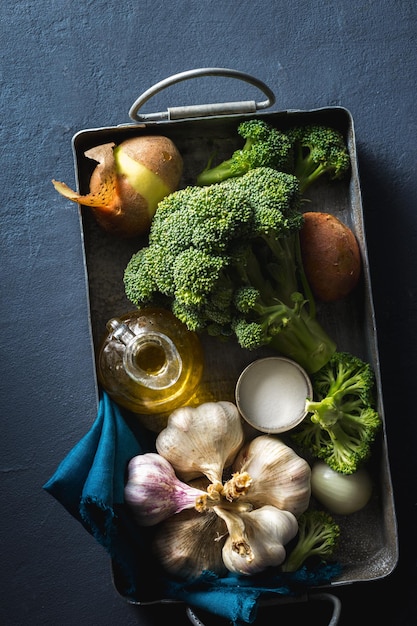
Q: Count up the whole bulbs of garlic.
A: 5